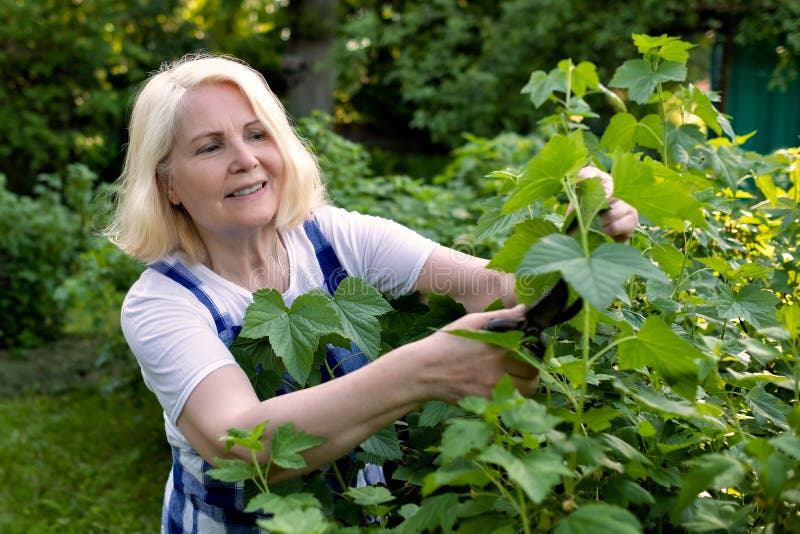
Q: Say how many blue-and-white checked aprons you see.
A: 1